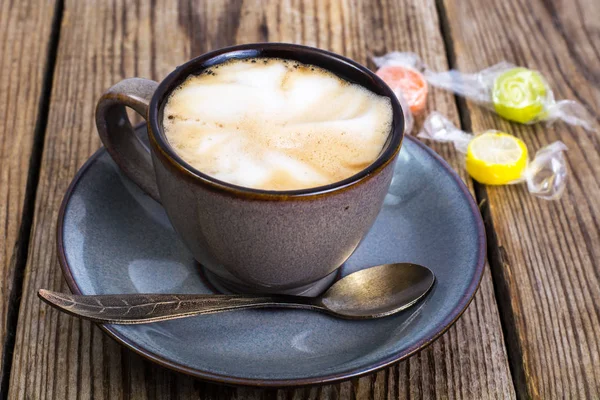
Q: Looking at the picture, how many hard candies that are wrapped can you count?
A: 3